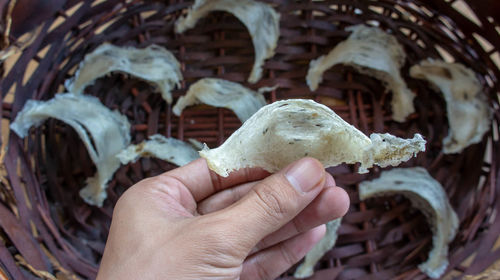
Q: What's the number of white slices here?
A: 10